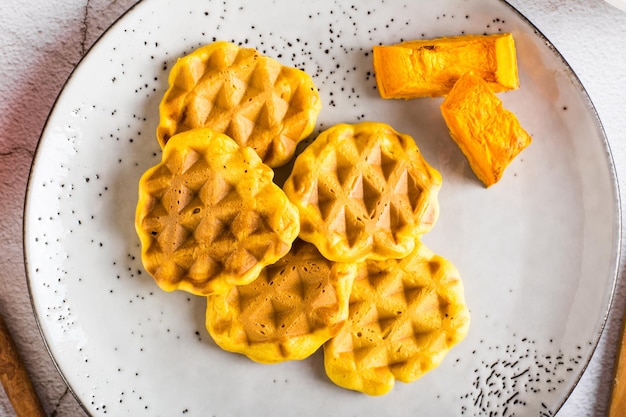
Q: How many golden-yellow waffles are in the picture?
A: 5